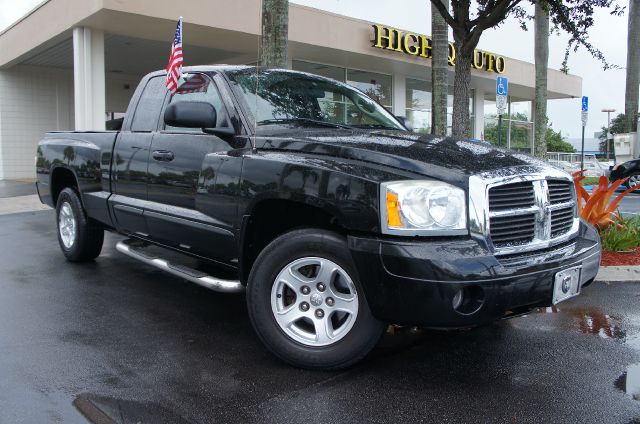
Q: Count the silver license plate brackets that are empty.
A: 1